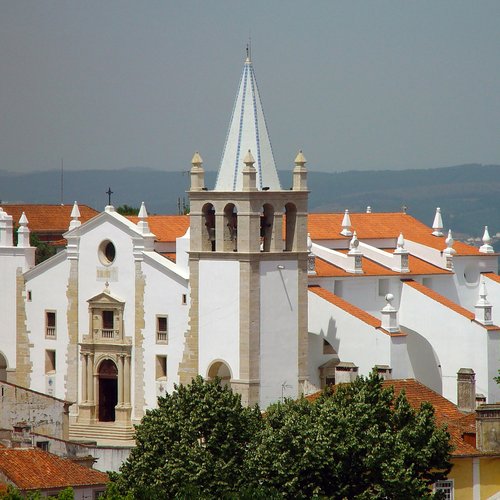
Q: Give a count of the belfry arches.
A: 4